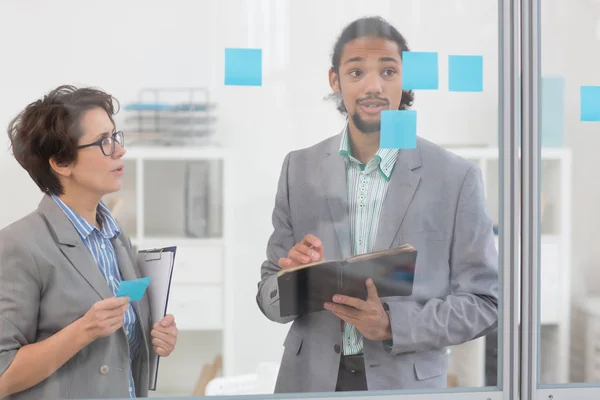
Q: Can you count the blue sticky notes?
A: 6